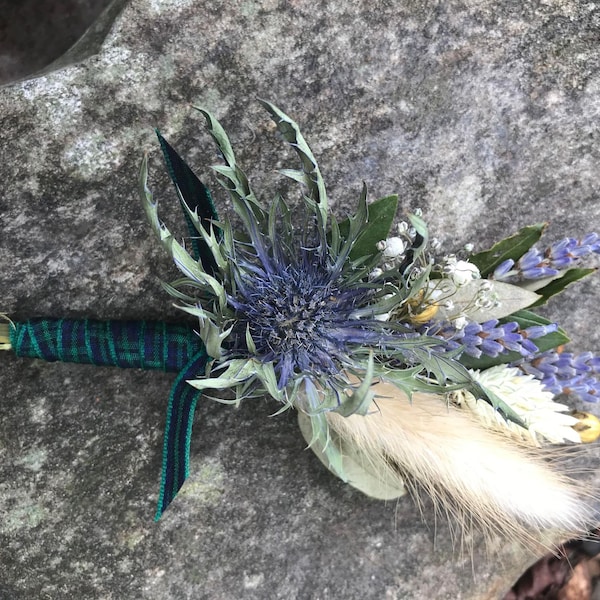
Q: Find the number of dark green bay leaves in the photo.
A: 4